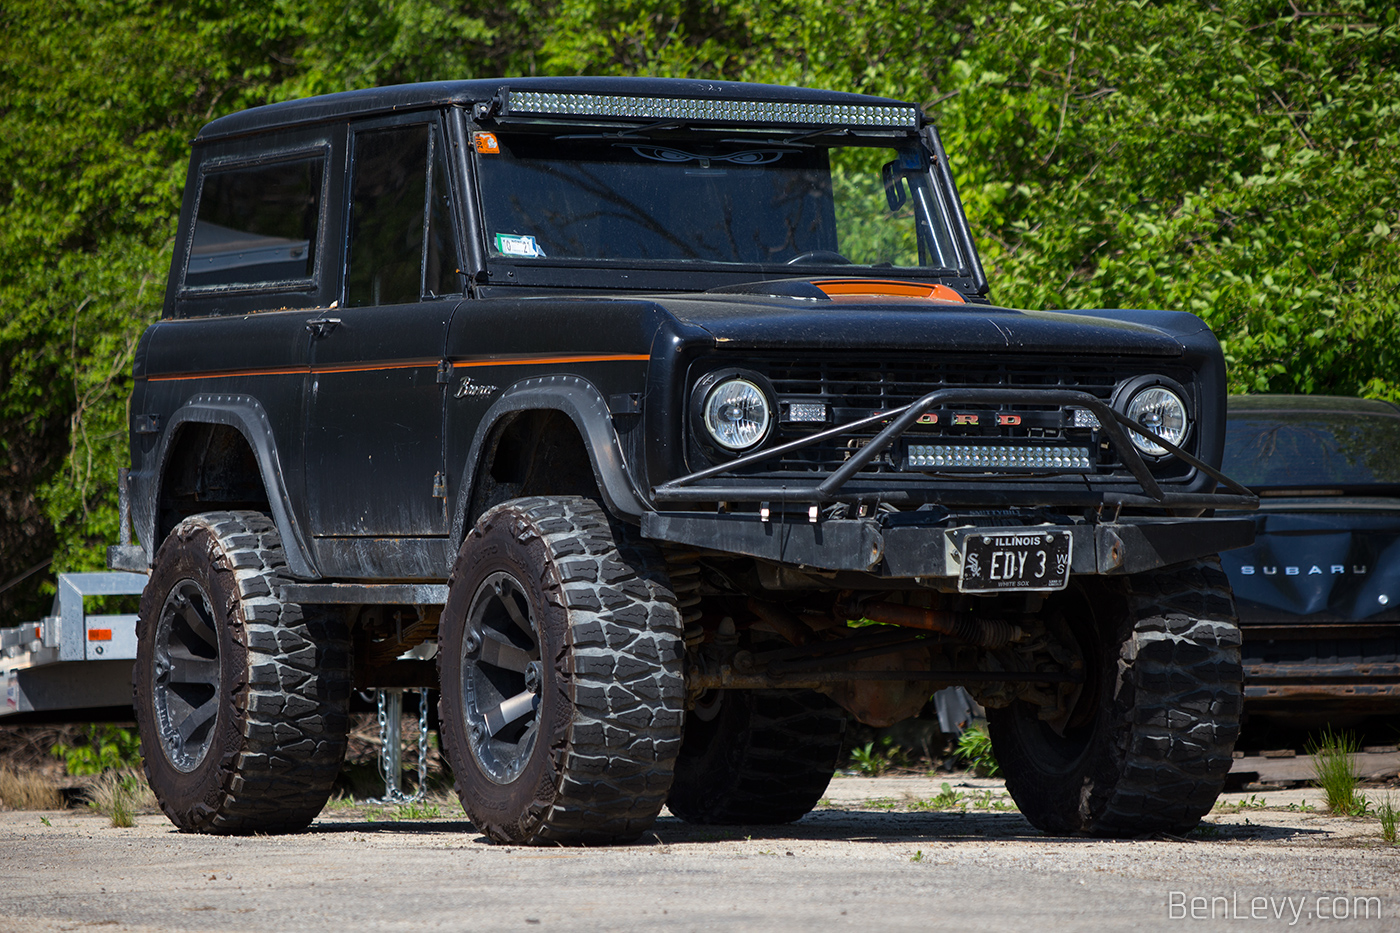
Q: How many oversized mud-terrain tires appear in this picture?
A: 4